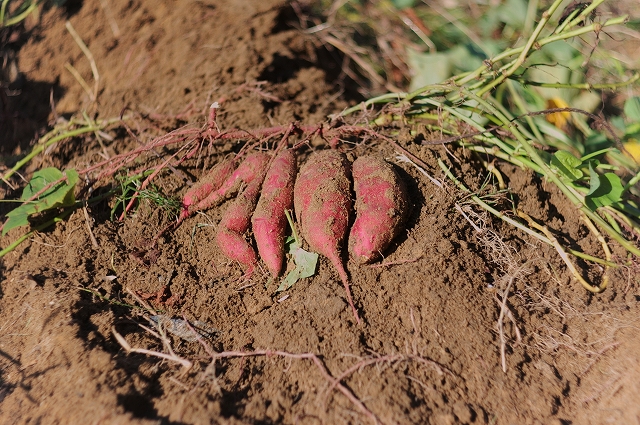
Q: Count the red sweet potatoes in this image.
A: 6